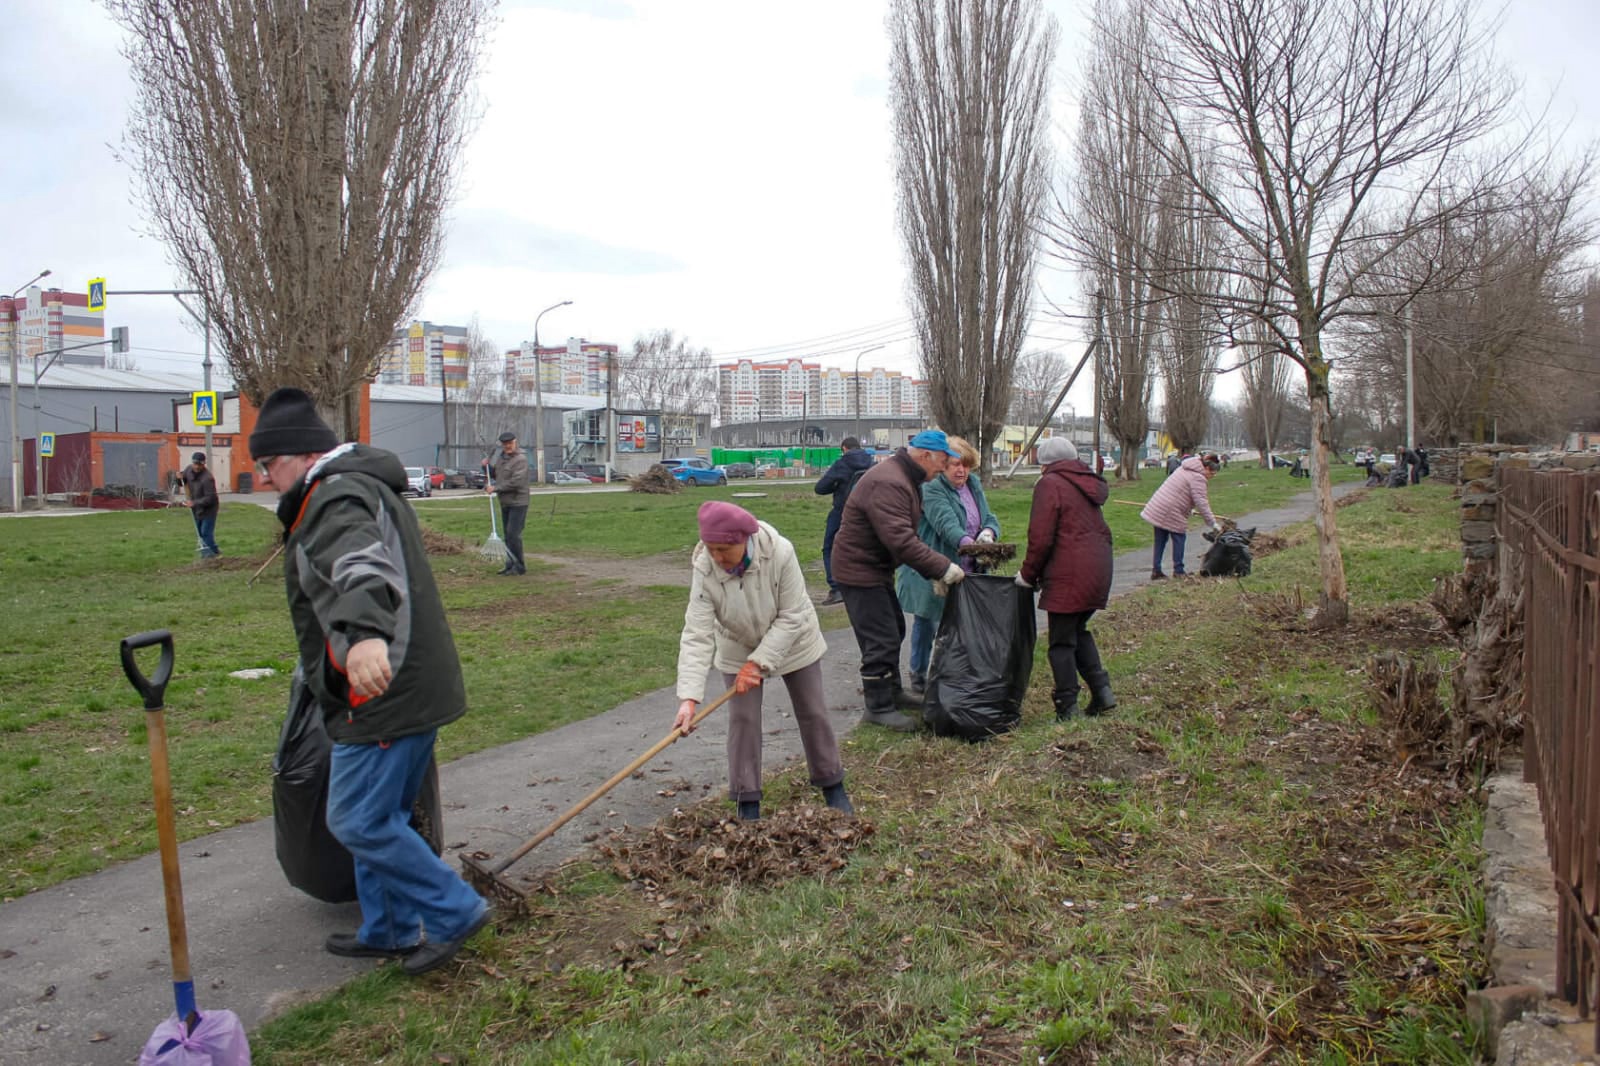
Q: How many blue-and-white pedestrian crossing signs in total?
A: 3